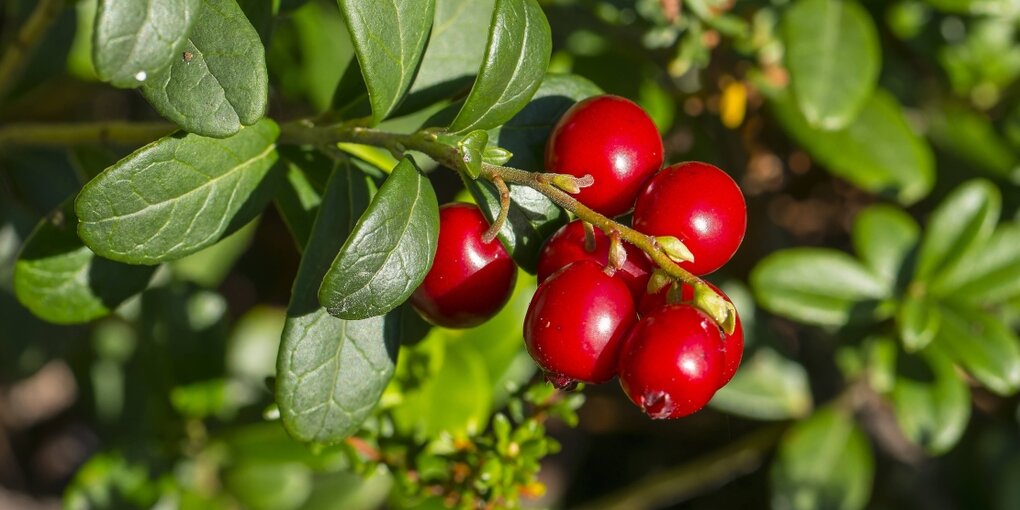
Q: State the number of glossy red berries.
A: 7